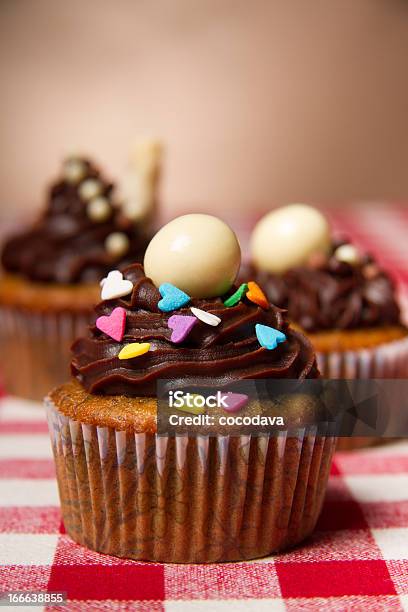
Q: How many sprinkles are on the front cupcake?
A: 11